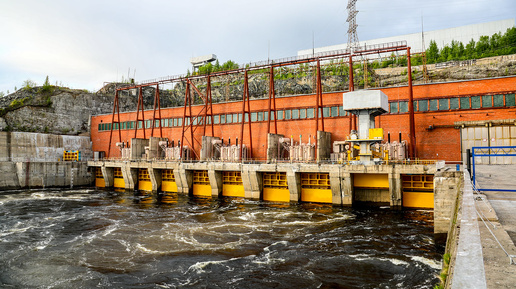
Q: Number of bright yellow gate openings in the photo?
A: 10